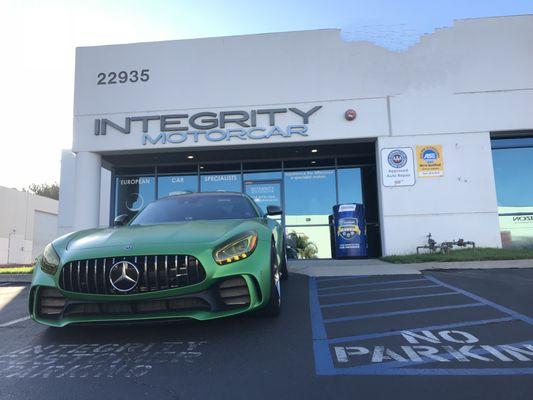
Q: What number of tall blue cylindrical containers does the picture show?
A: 1